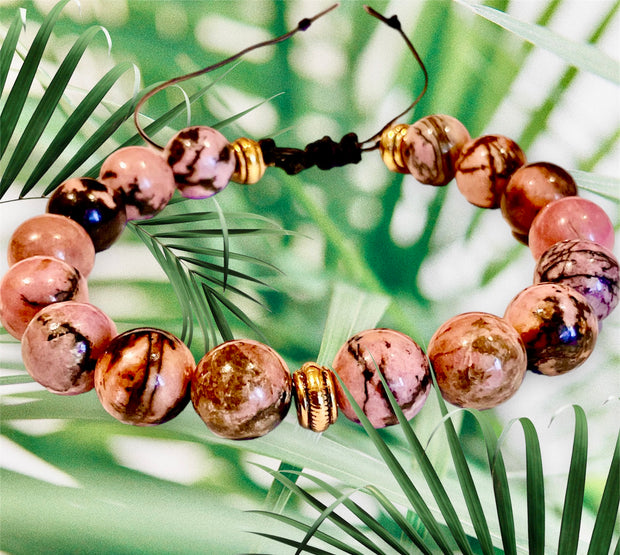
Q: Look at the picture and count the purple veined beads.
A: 1